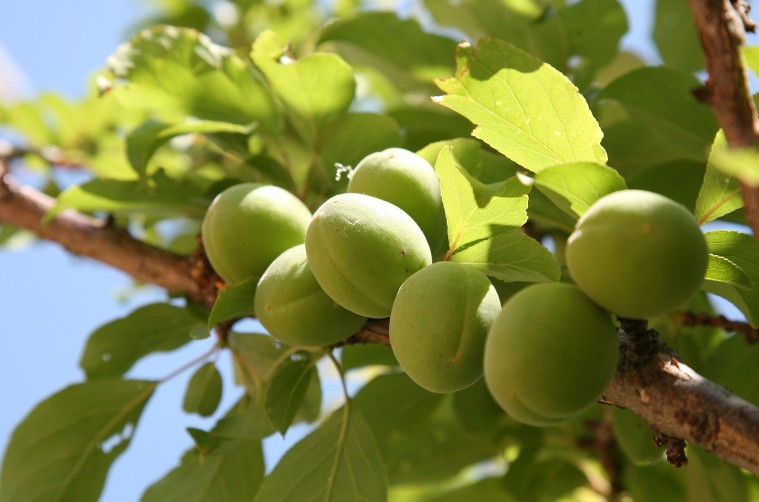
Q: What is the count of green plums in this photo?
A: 7